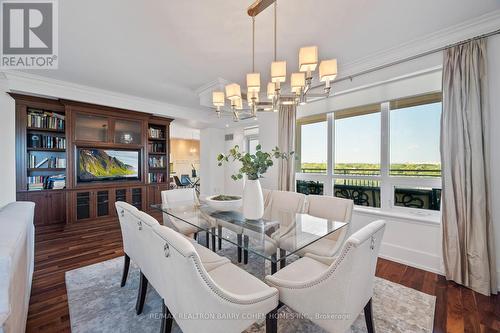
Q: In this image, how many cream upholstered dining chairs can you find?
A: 8